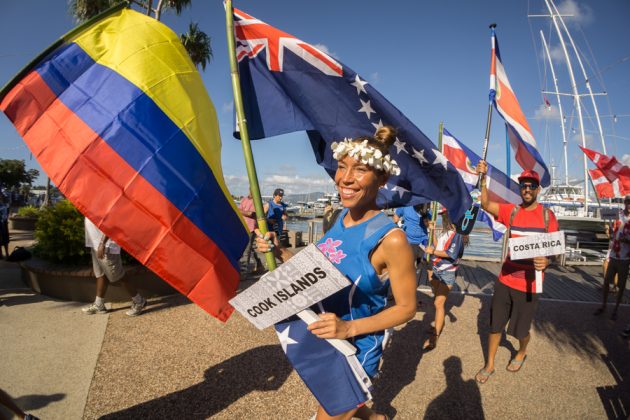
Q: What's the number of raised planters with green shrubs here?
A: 2